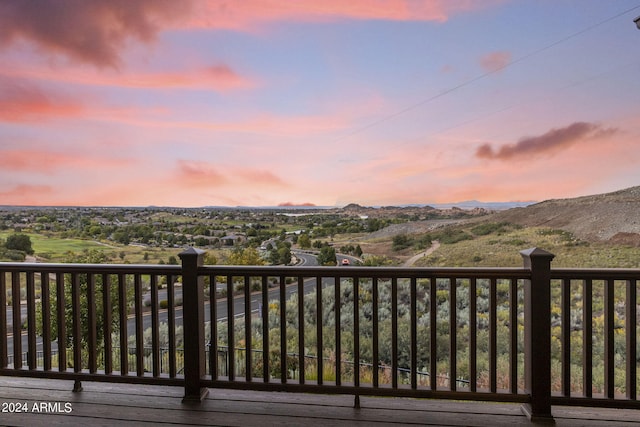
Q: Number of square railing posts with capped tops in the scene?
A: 2